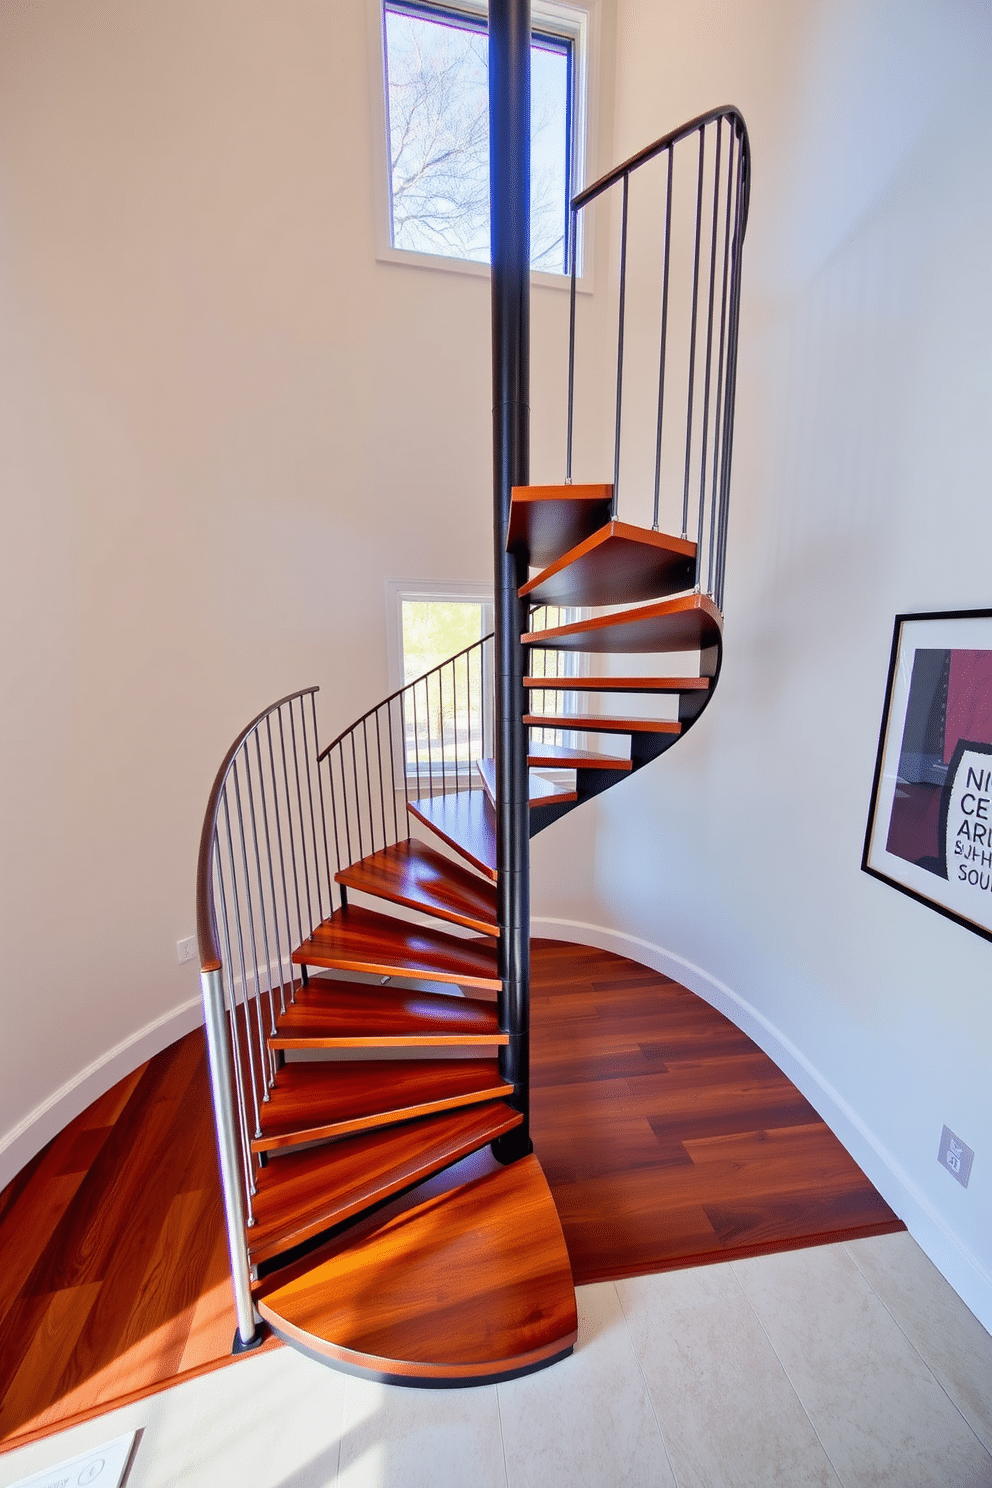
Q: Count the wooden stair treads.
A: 14